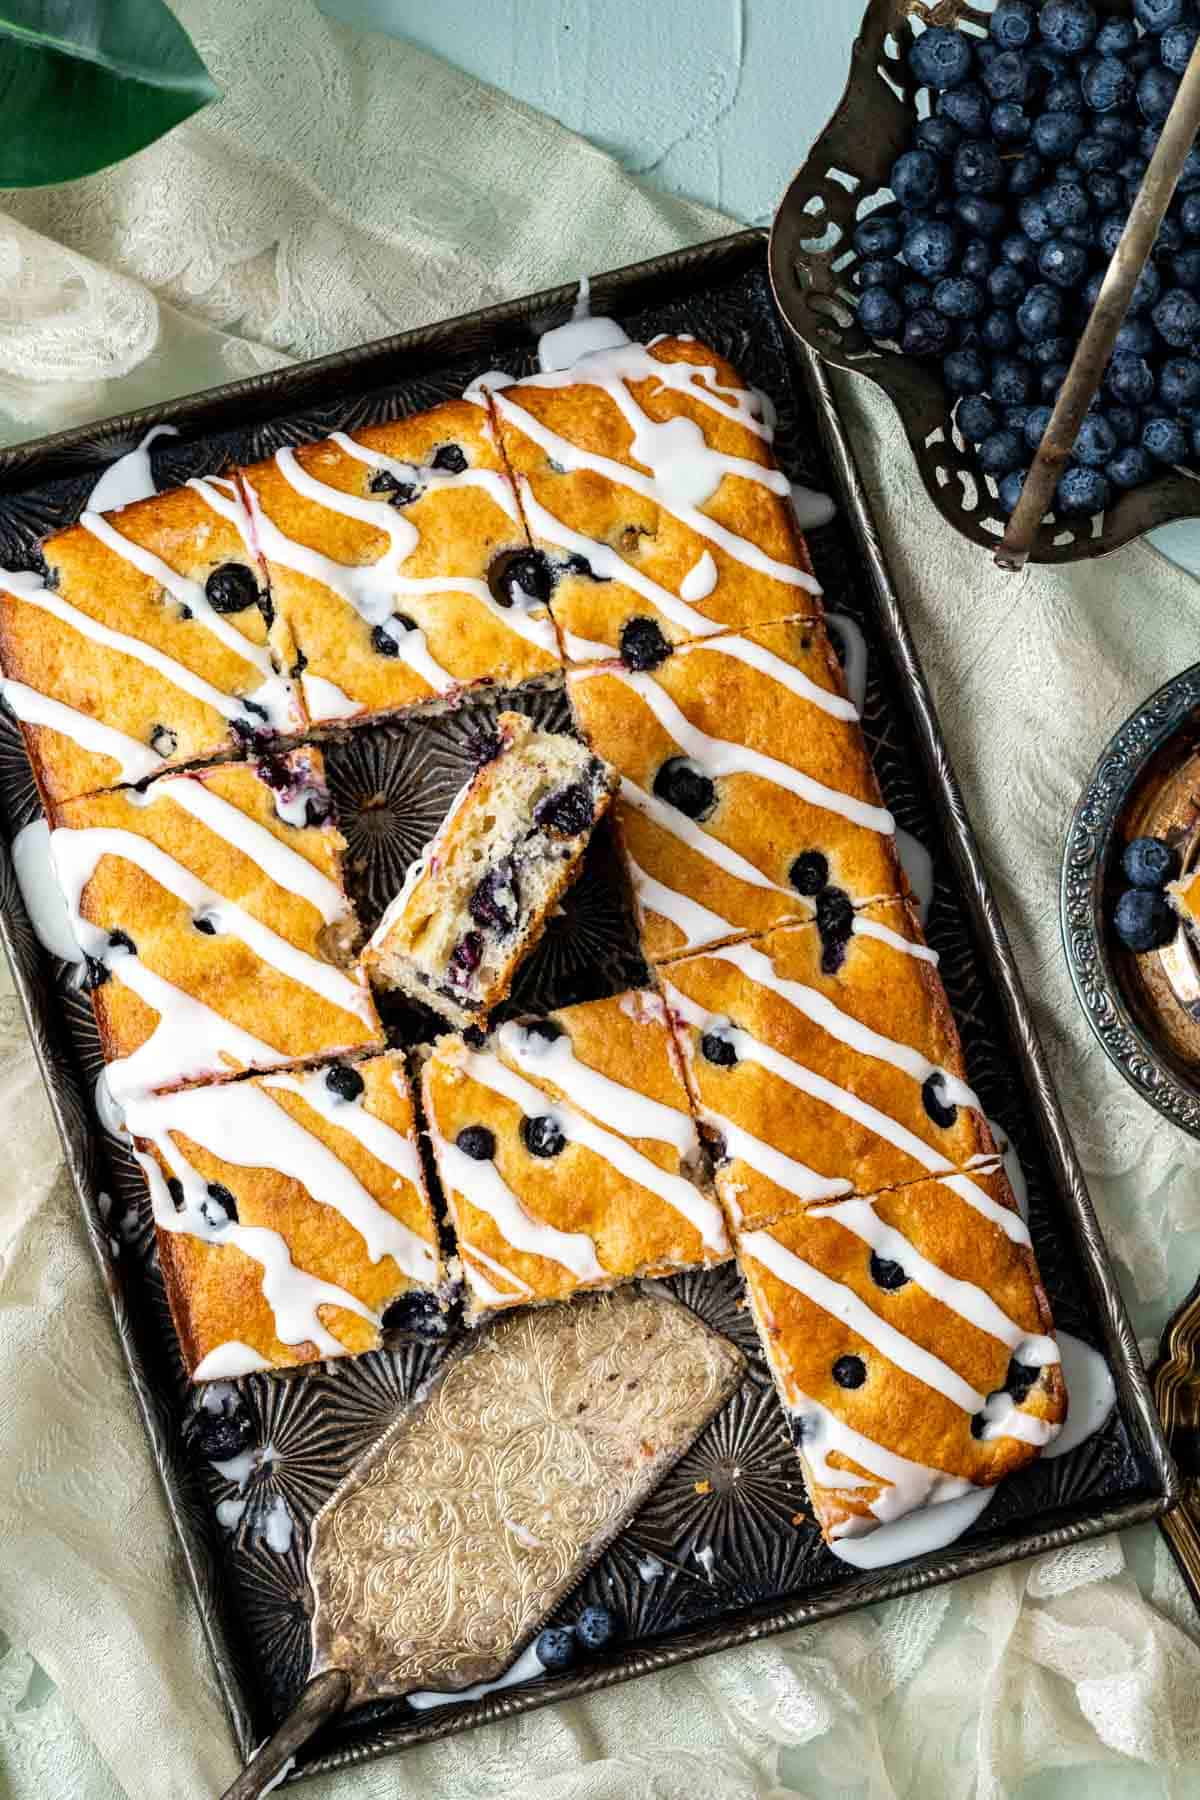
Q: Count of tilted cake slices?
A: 1